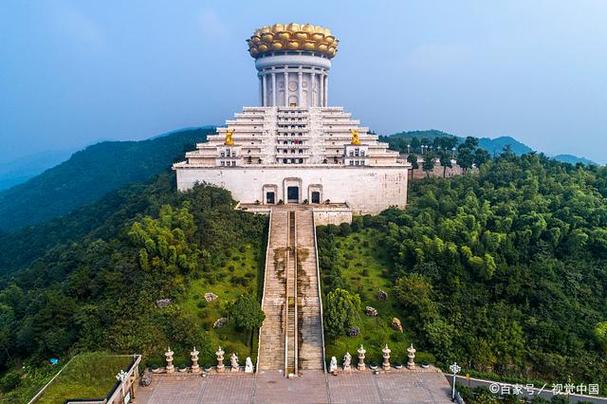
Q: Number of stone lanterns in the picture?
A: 6